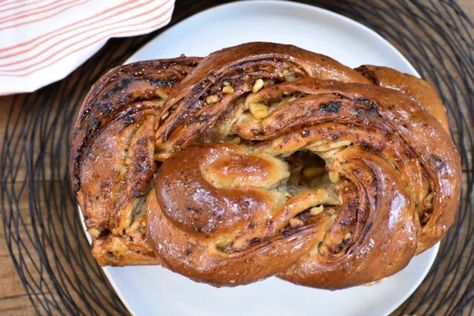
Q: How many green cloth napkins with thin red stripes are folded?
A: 0